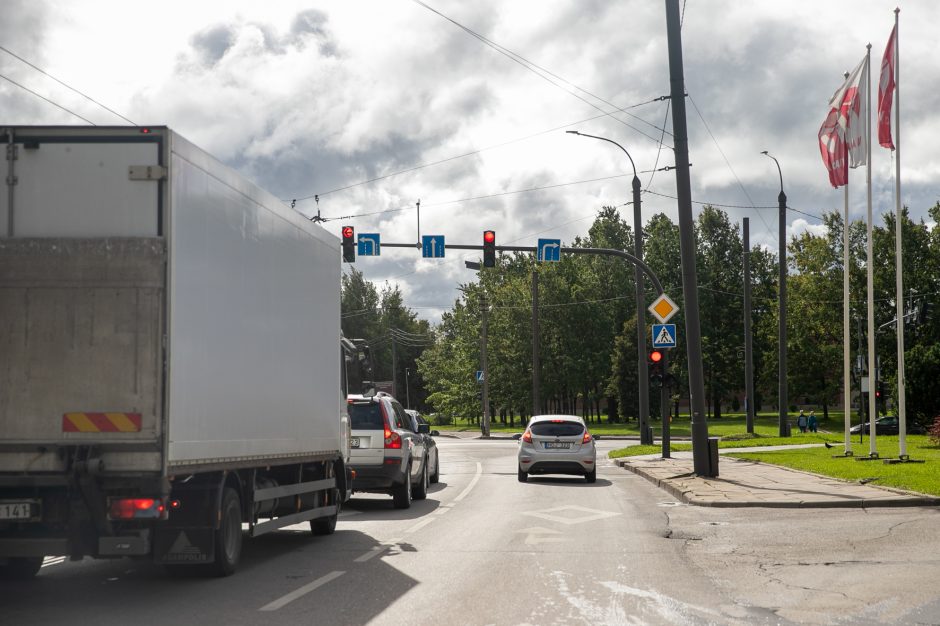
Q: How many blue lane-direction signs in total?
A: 3